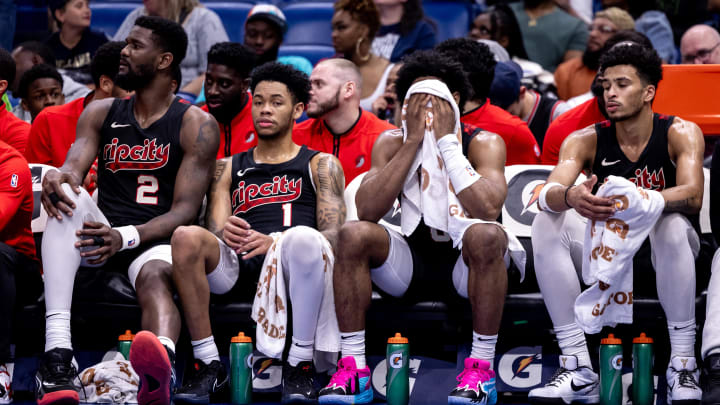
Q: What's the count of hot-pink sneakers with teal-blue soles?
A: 2